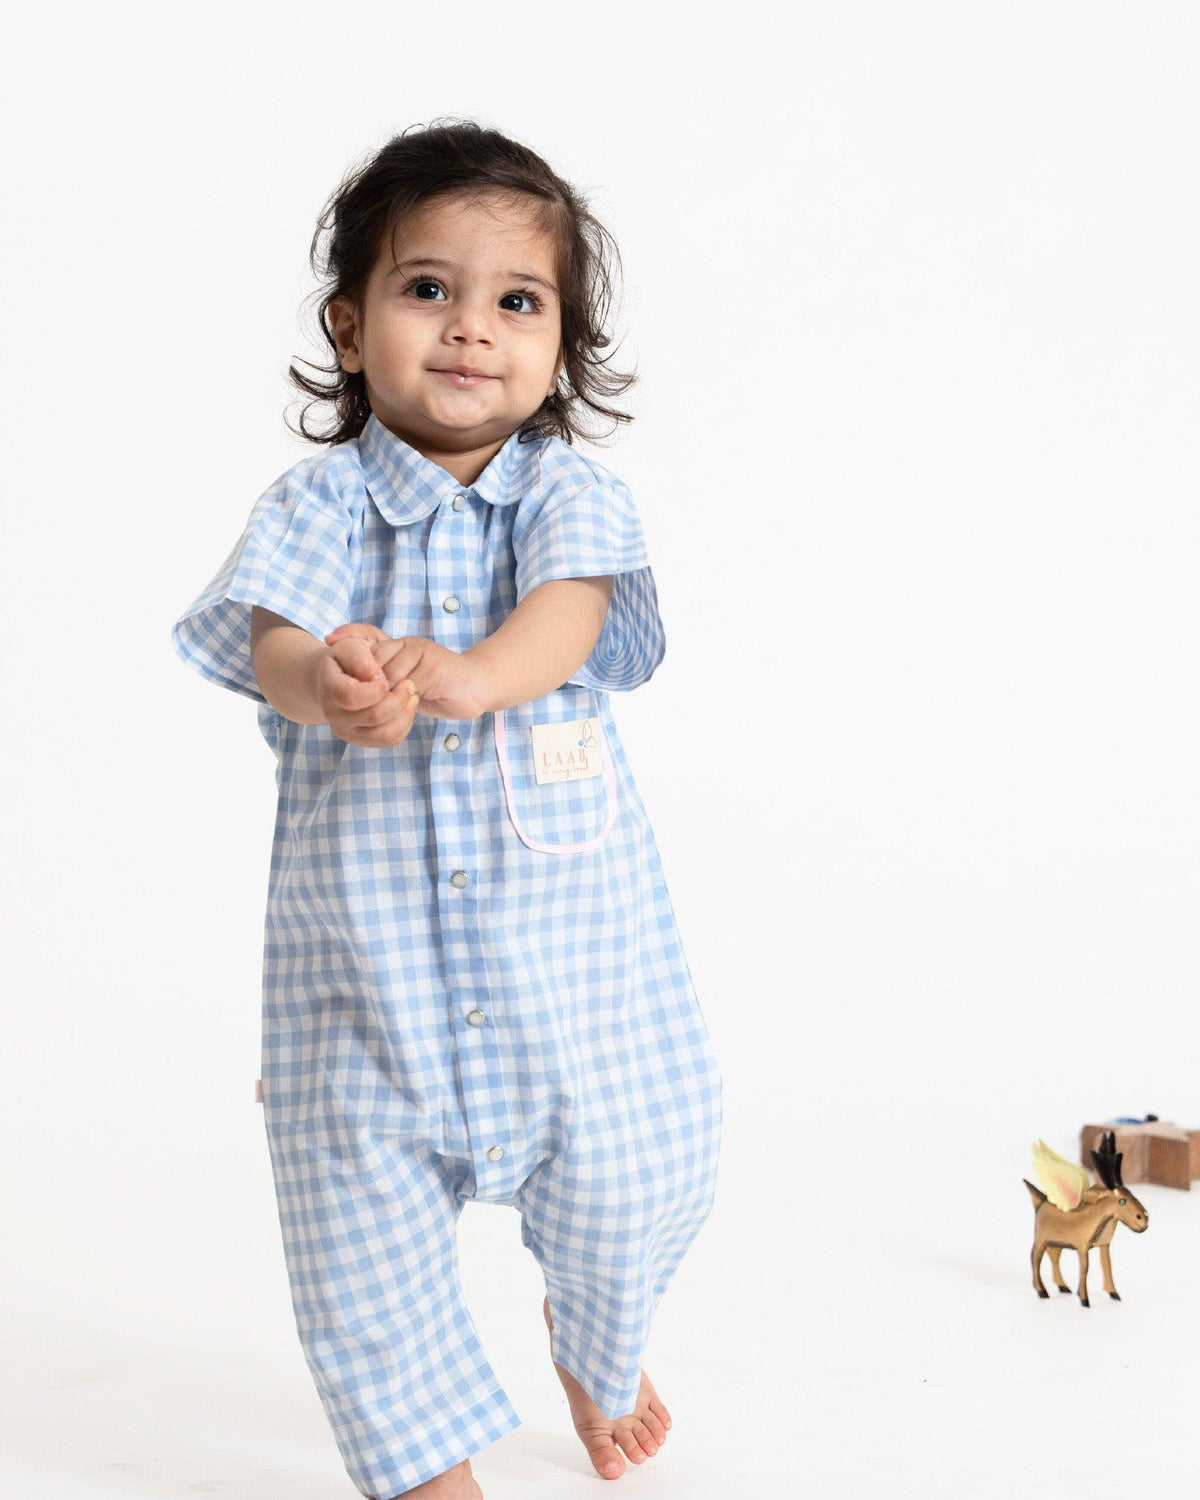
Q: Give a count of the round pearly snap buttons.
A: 6